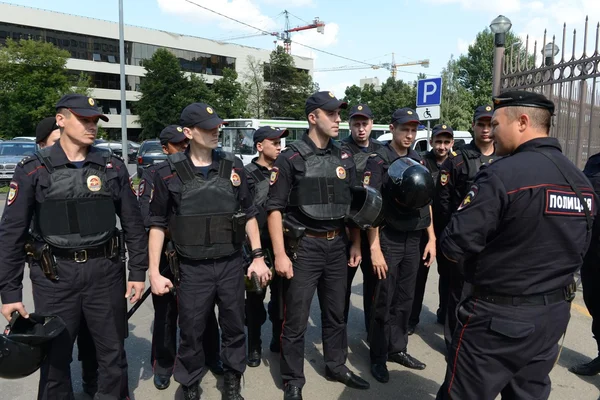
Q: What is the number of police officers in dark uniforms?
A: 11